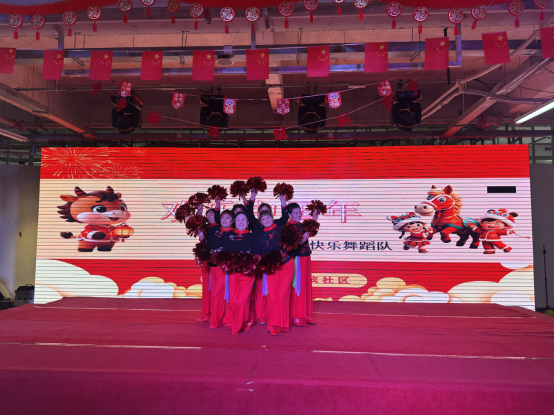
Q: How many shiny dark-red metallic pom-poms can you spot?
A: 14